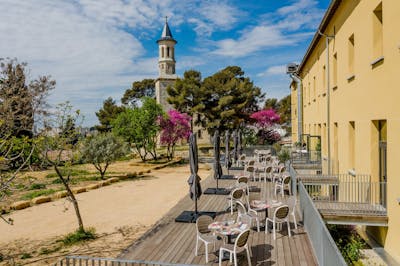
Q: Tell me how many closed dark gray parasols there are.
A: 5